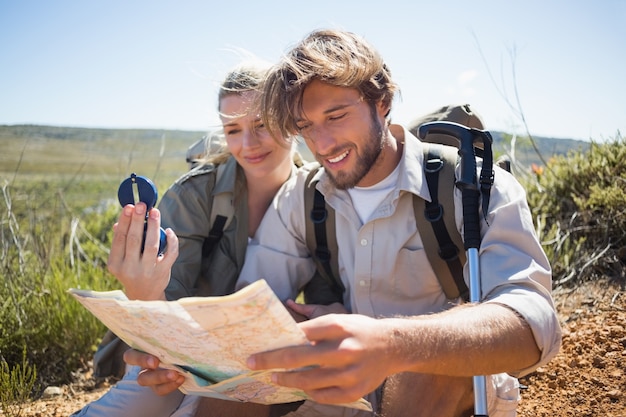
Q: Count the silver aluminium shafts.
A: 1